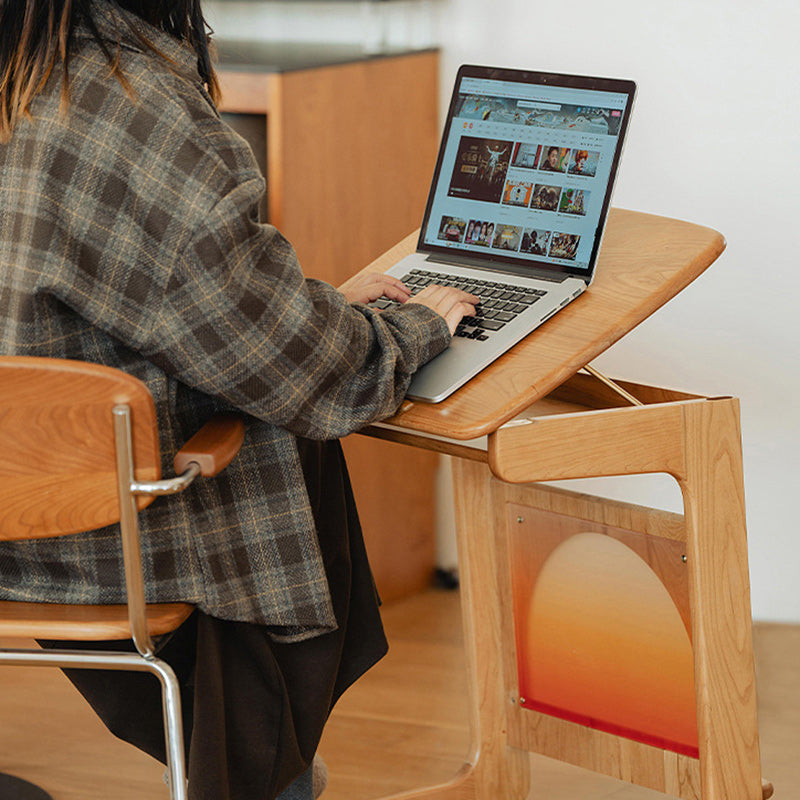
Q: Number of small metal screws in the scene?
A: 3